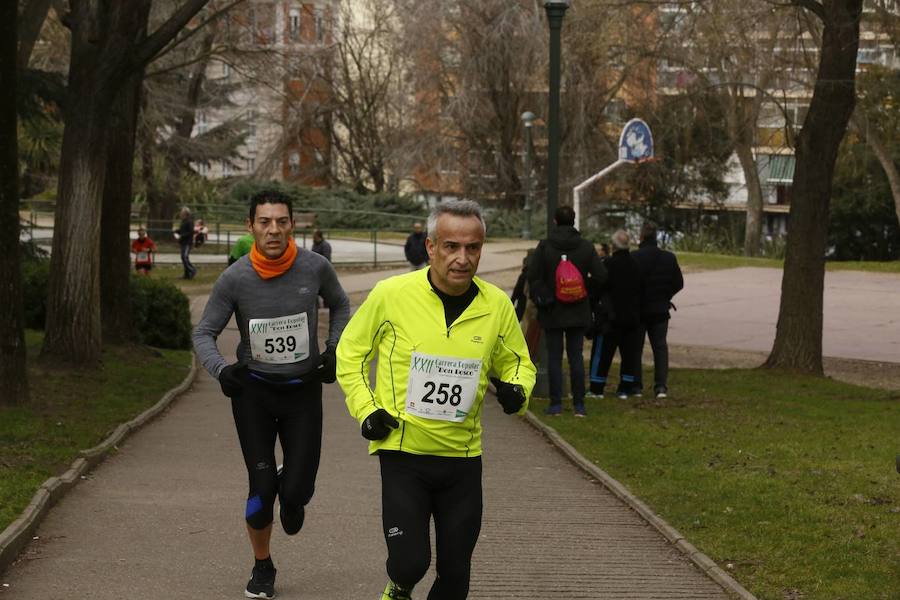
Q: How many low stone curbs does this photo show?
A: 2